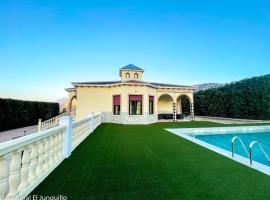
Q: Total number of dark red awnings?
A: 3